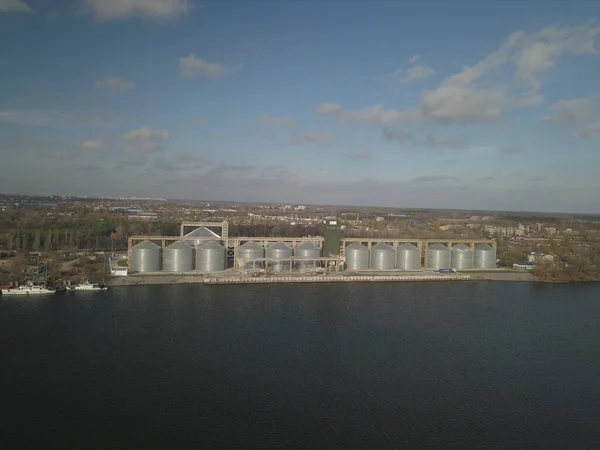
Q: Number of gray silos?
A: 13